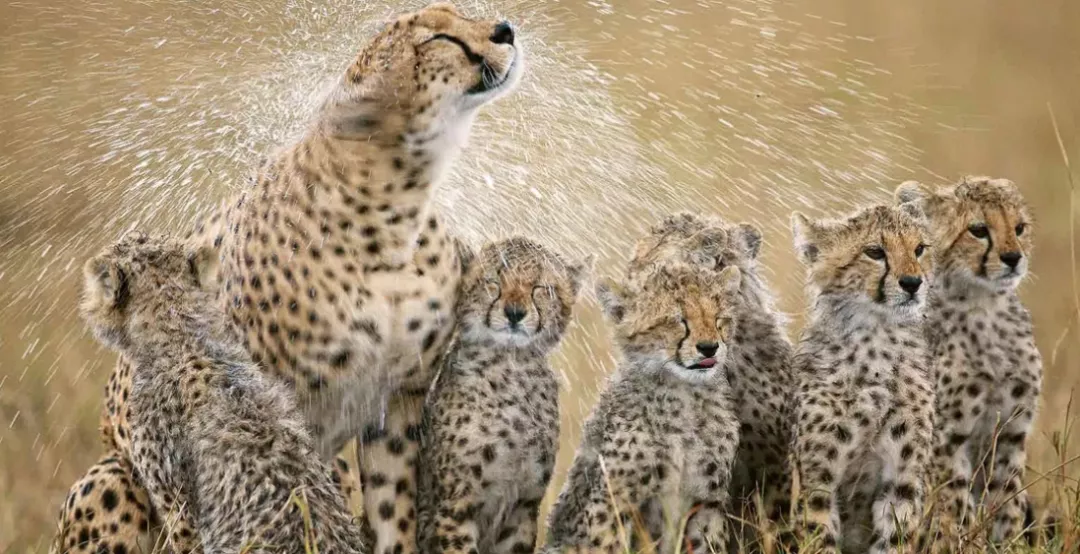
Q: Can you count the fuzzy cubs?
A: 6